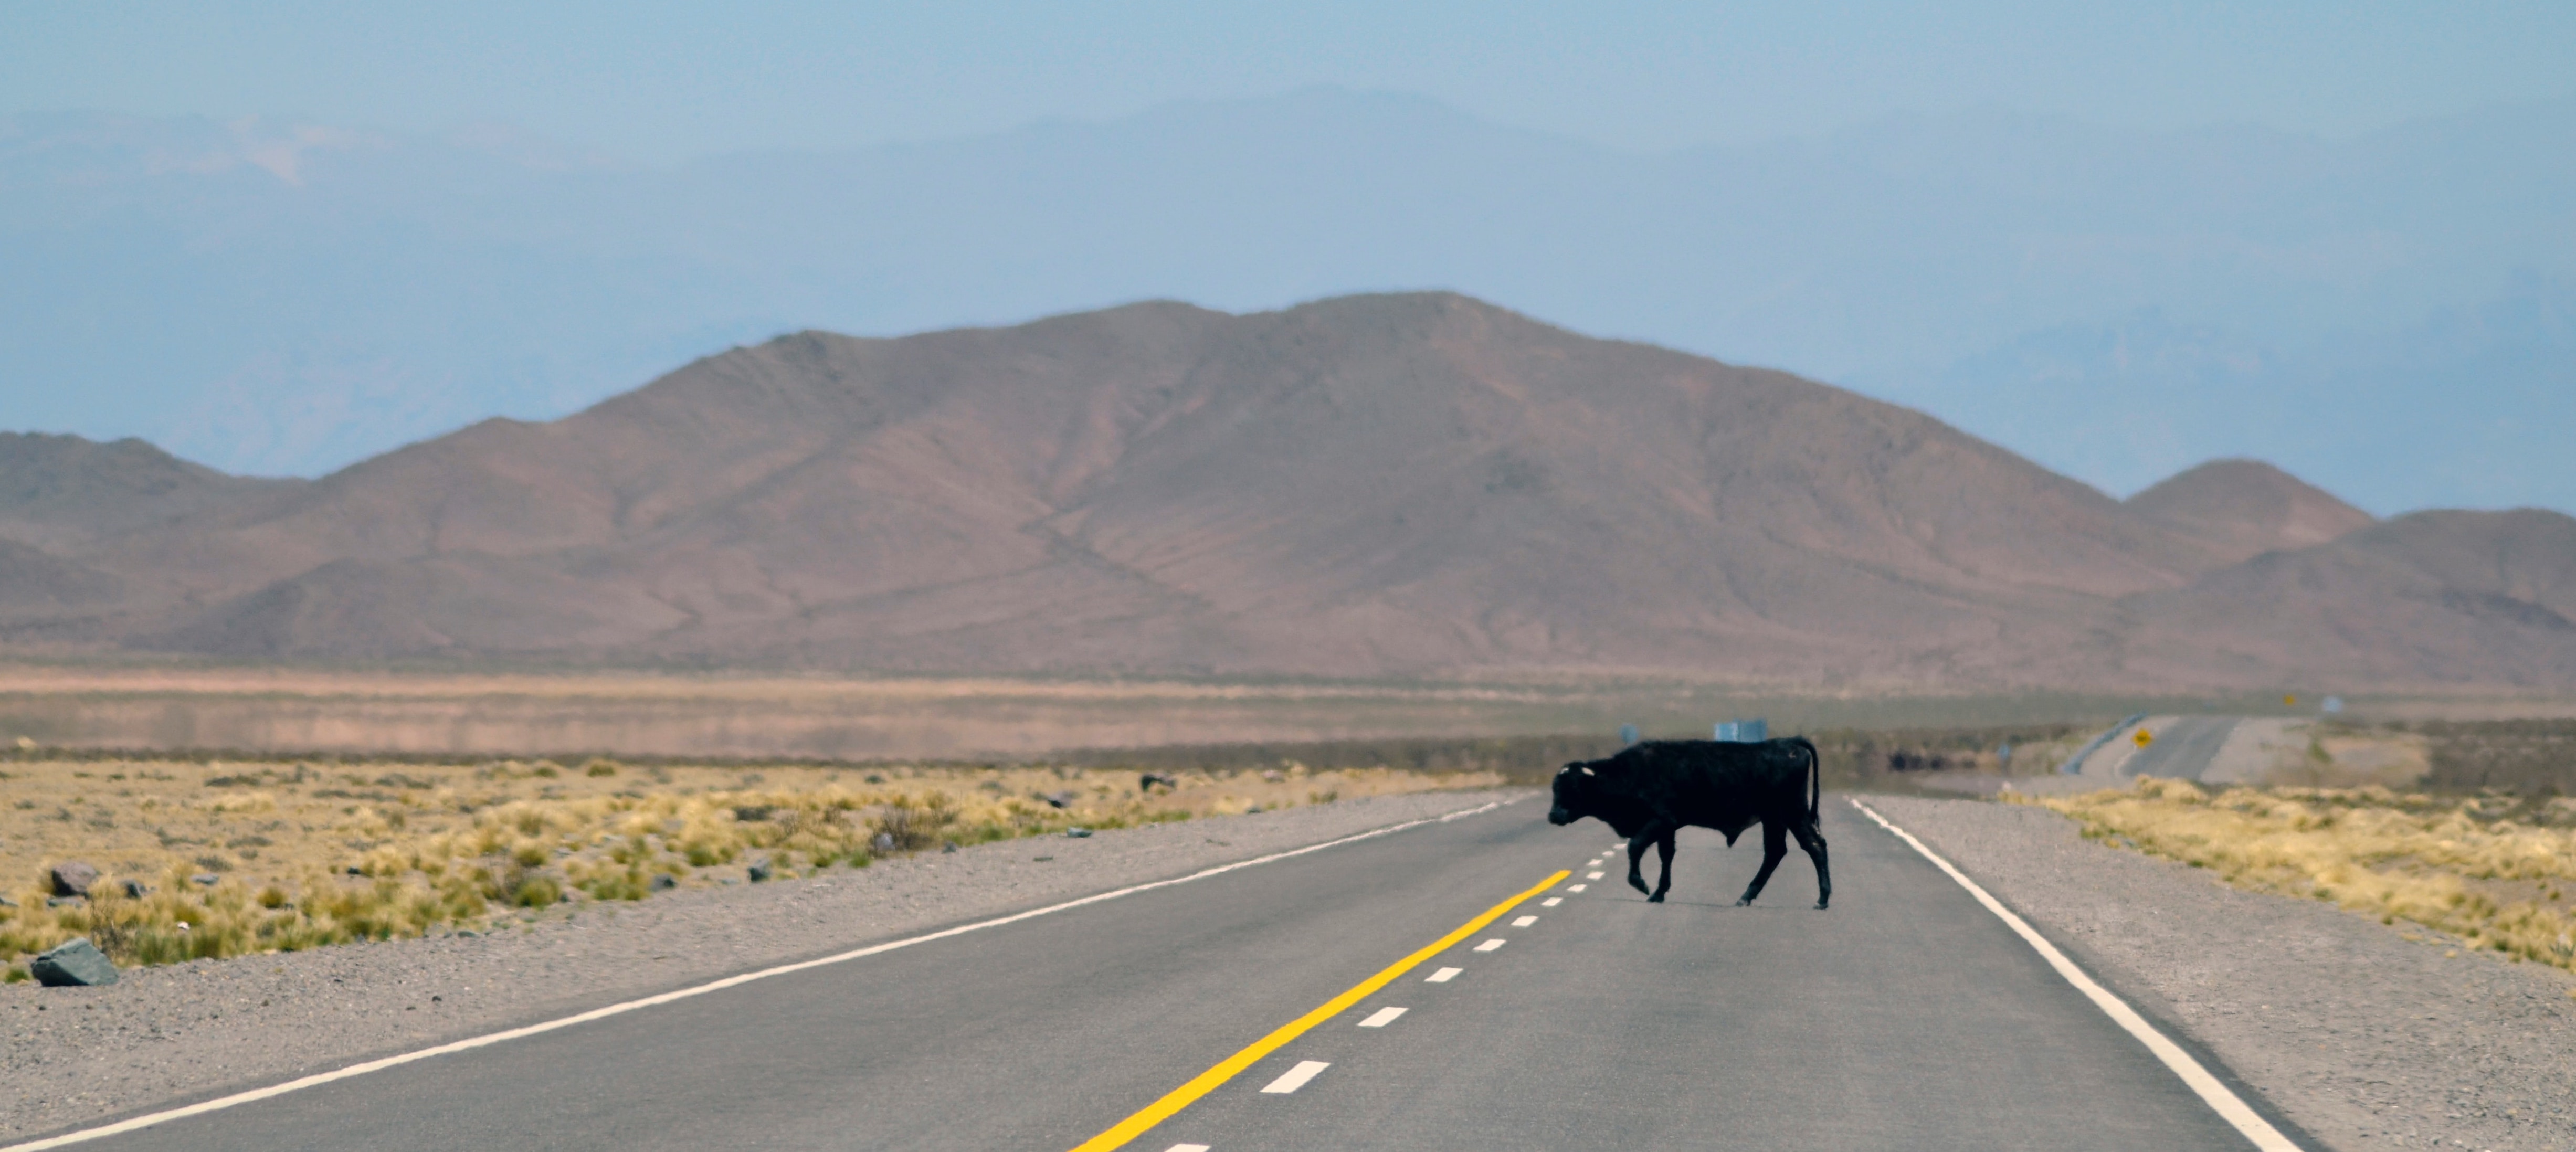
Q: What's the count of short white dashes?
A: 12